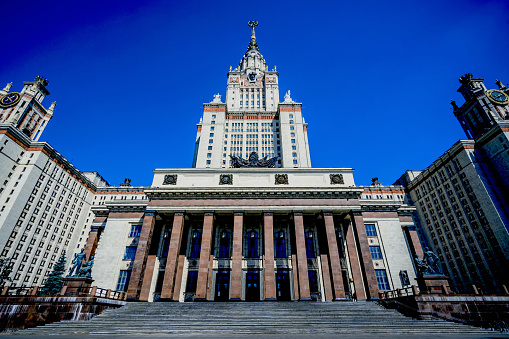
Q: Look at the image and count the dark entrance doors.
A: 3